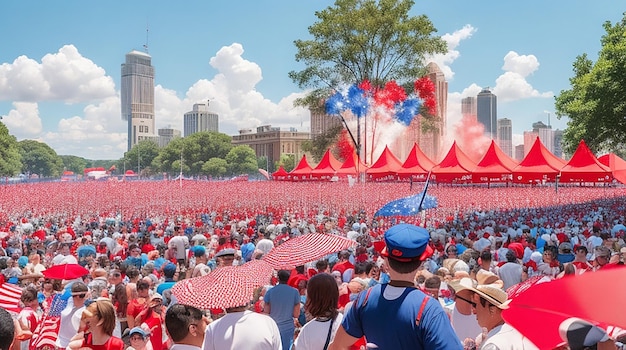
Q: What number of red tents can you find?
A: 11